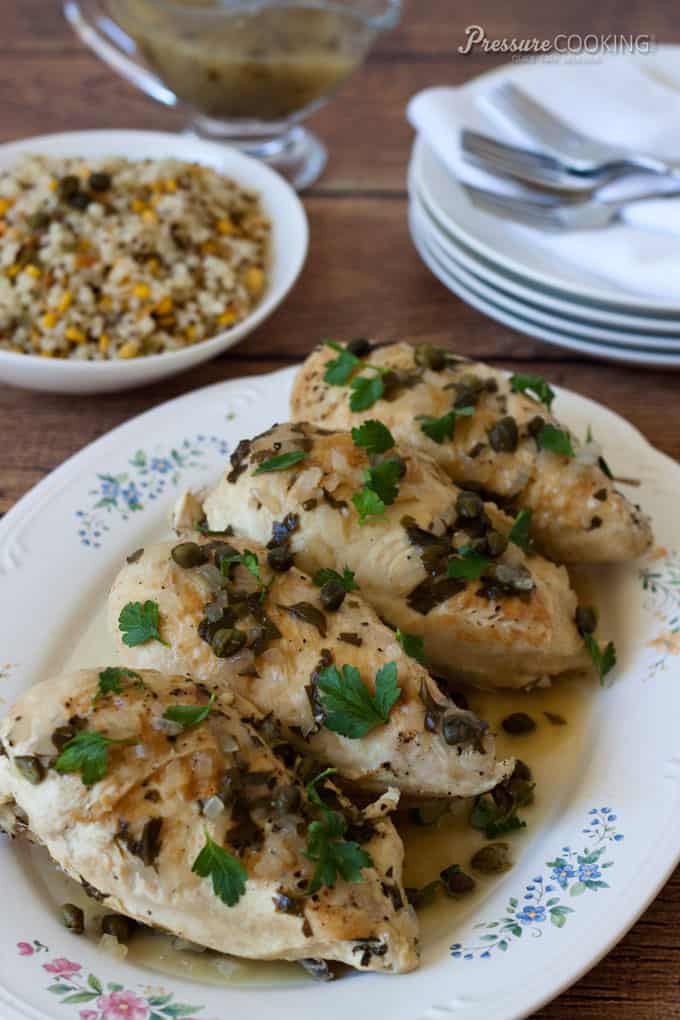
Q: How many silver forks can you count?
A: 3